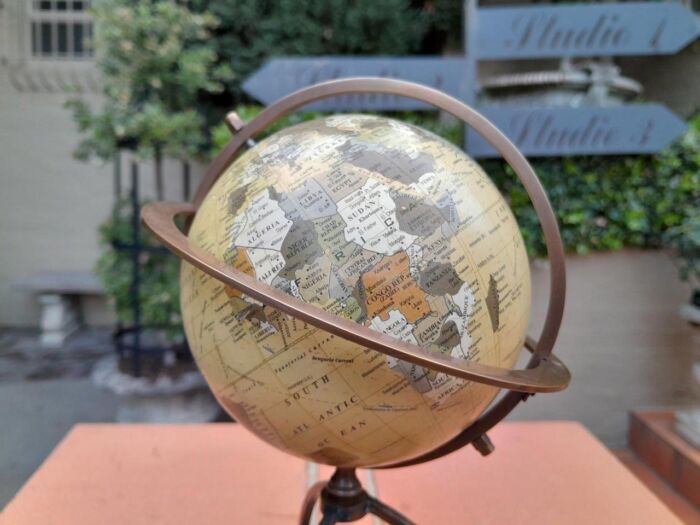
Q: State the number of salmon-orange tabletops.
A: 1